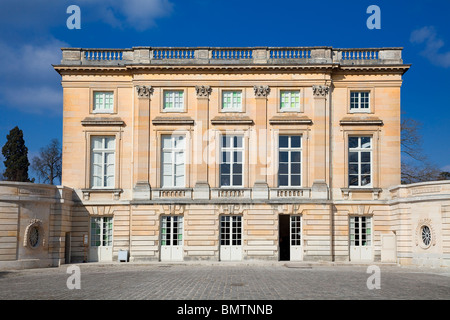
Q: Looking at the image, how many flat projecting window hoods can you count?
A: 5